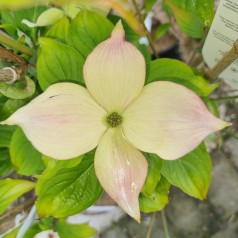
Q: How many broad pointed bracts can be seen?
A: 4